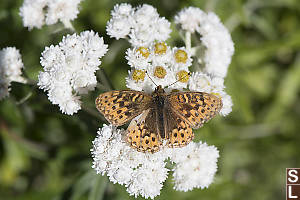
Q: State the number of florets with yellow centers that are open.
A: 6